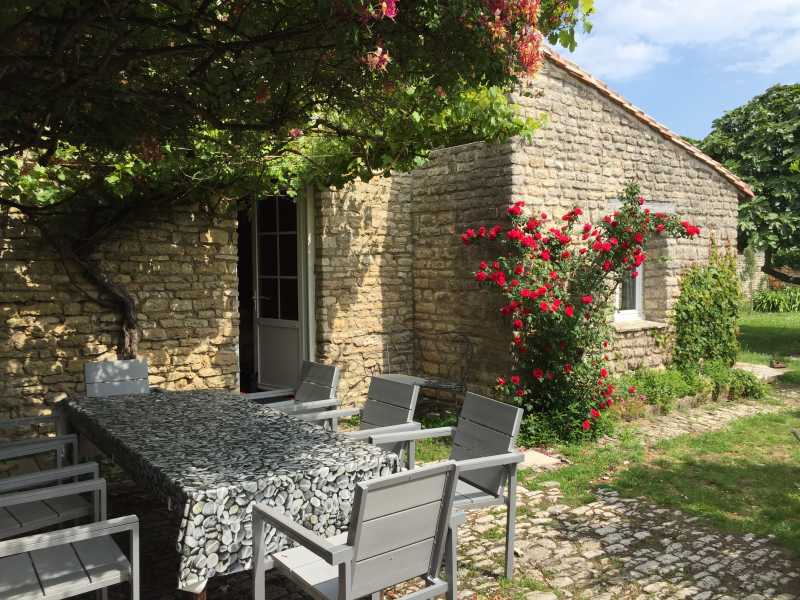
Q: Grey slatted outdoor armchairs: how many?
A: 8